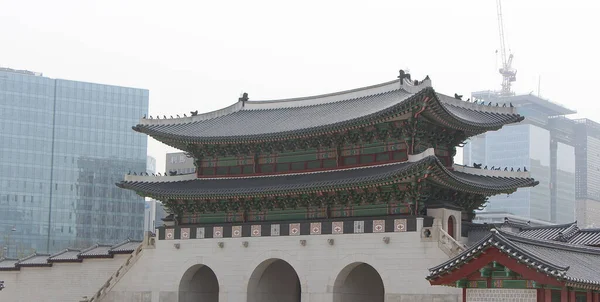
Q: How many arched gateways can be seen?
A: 3